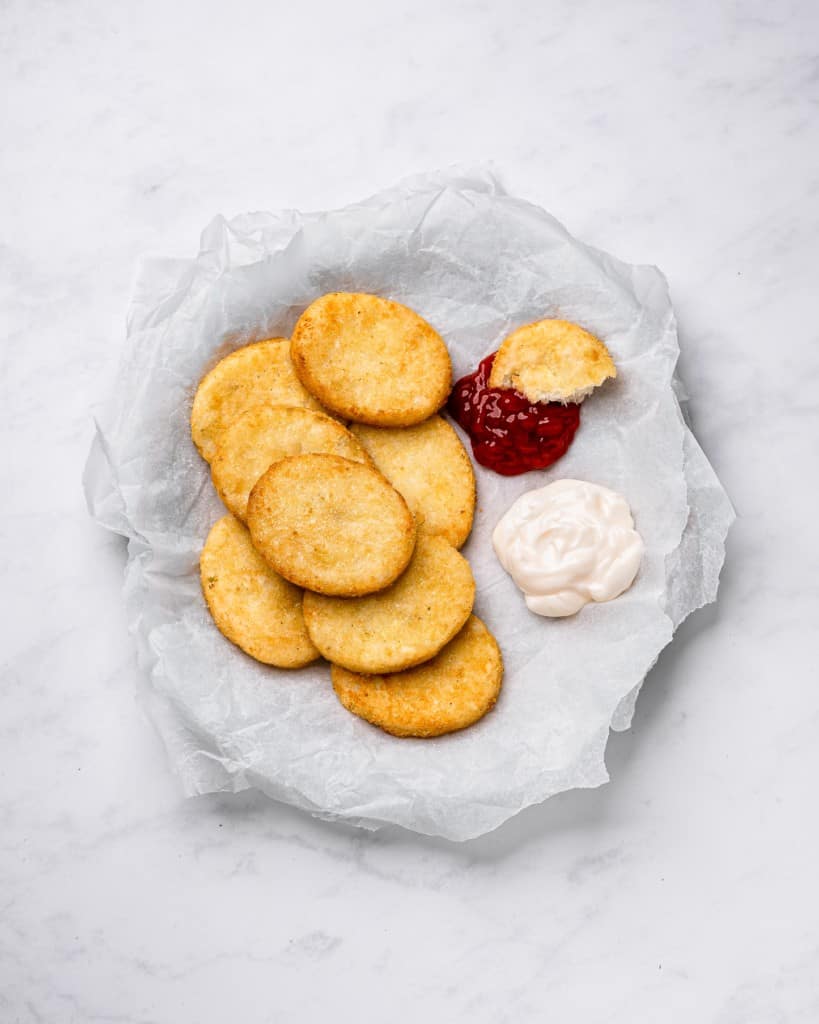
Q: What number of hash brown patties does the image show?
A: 9